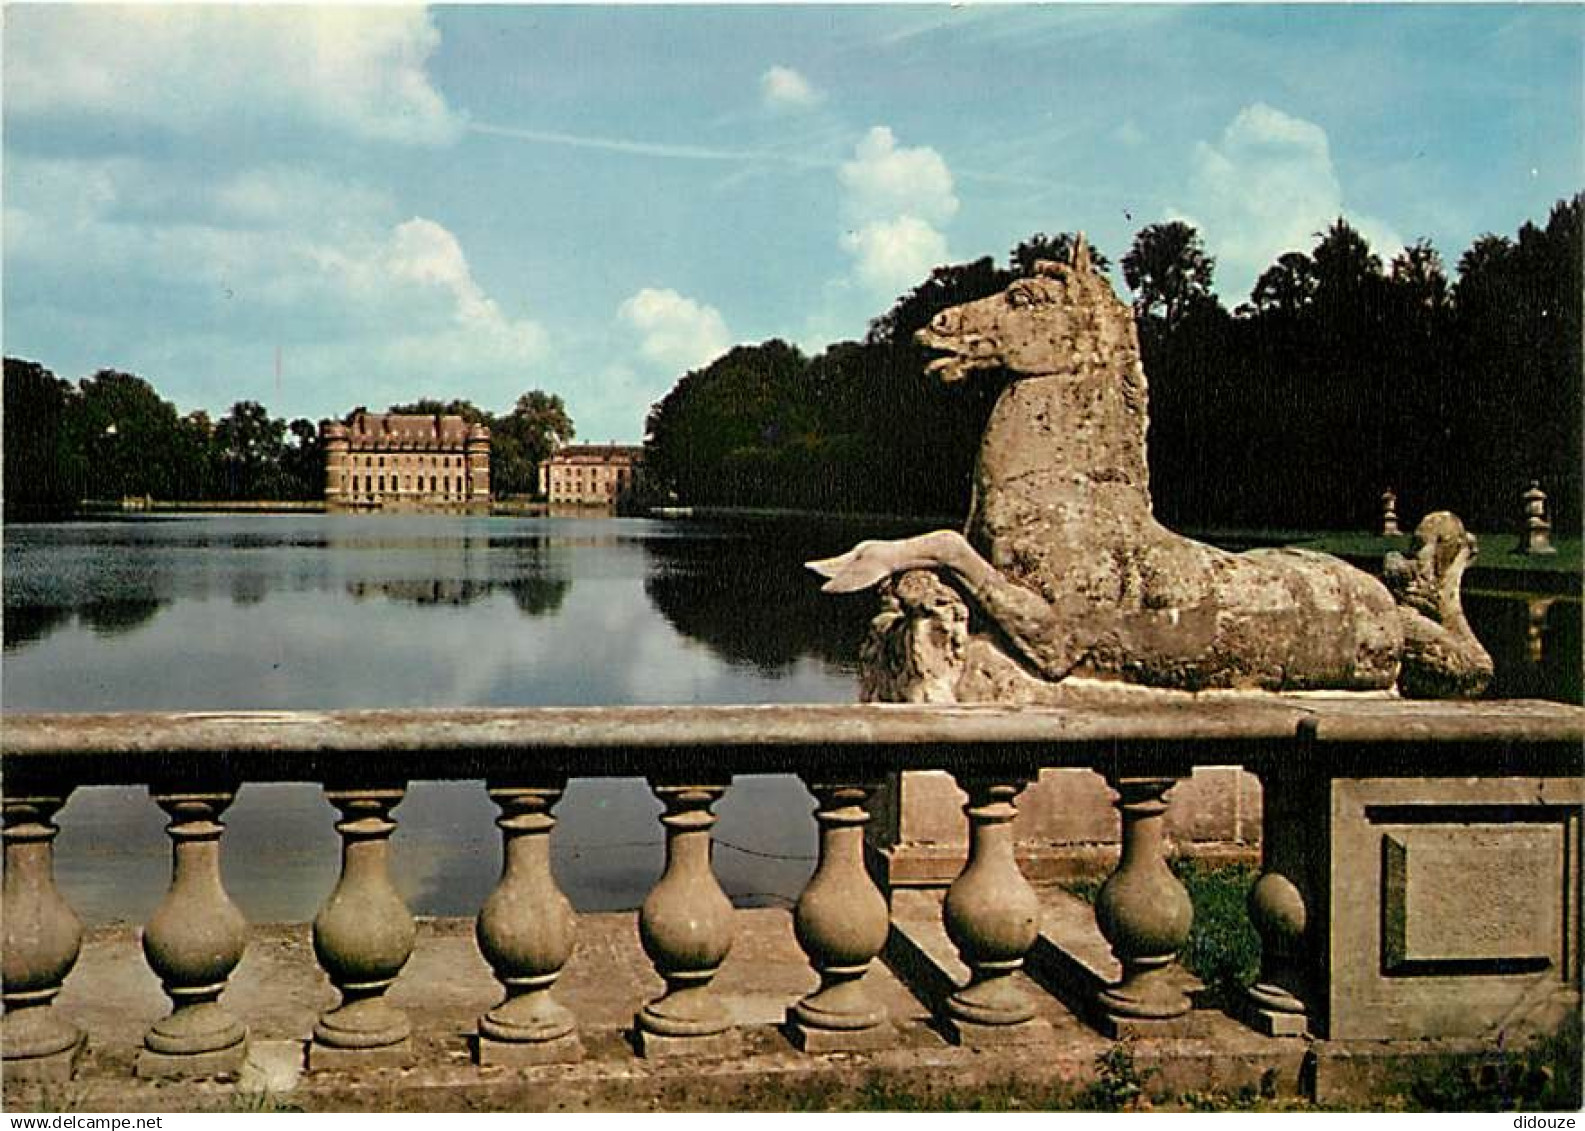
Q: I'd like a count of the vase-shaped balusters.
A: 9